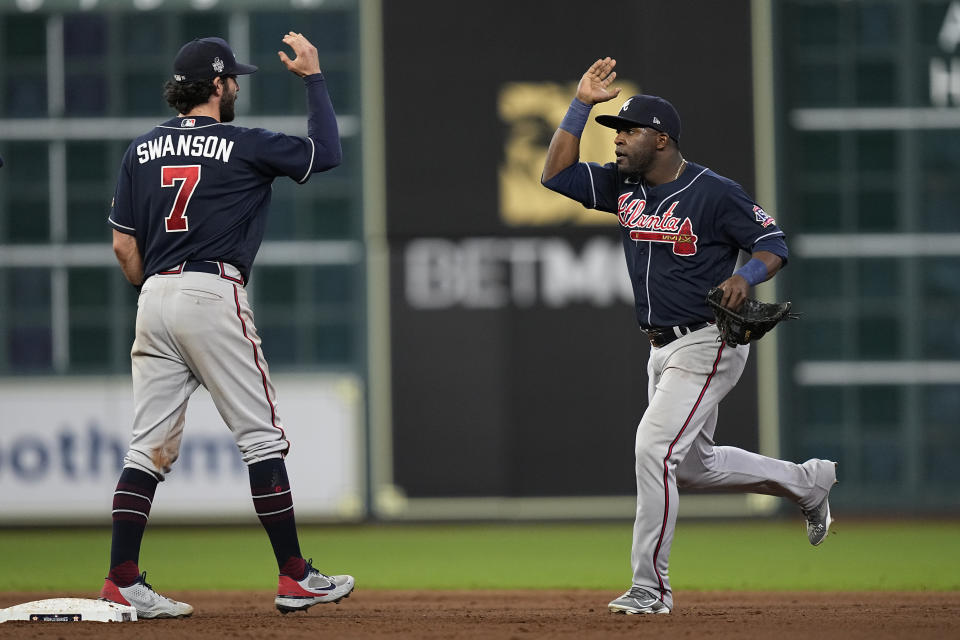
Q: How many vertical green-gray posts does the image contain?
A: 2